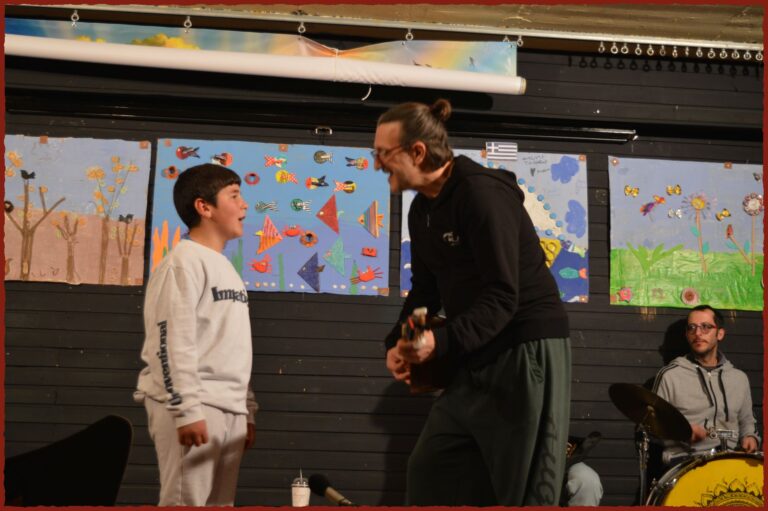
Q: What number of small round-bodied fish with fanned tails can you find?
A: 10